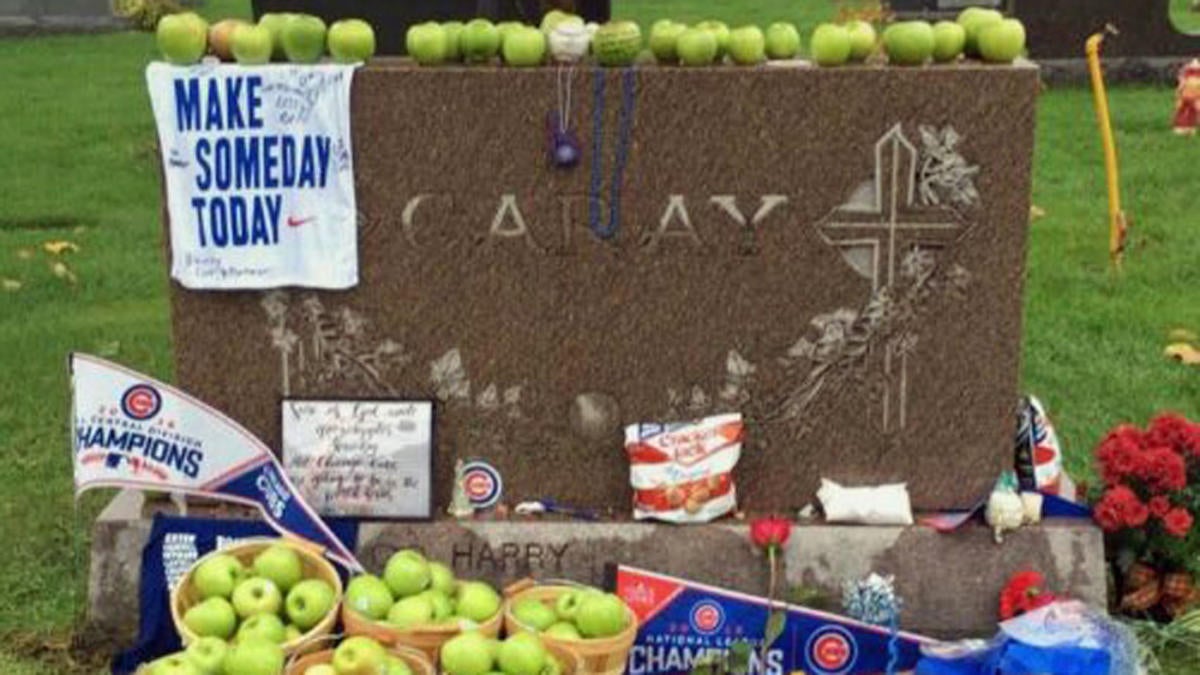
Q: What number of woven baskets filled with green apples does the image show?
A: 6